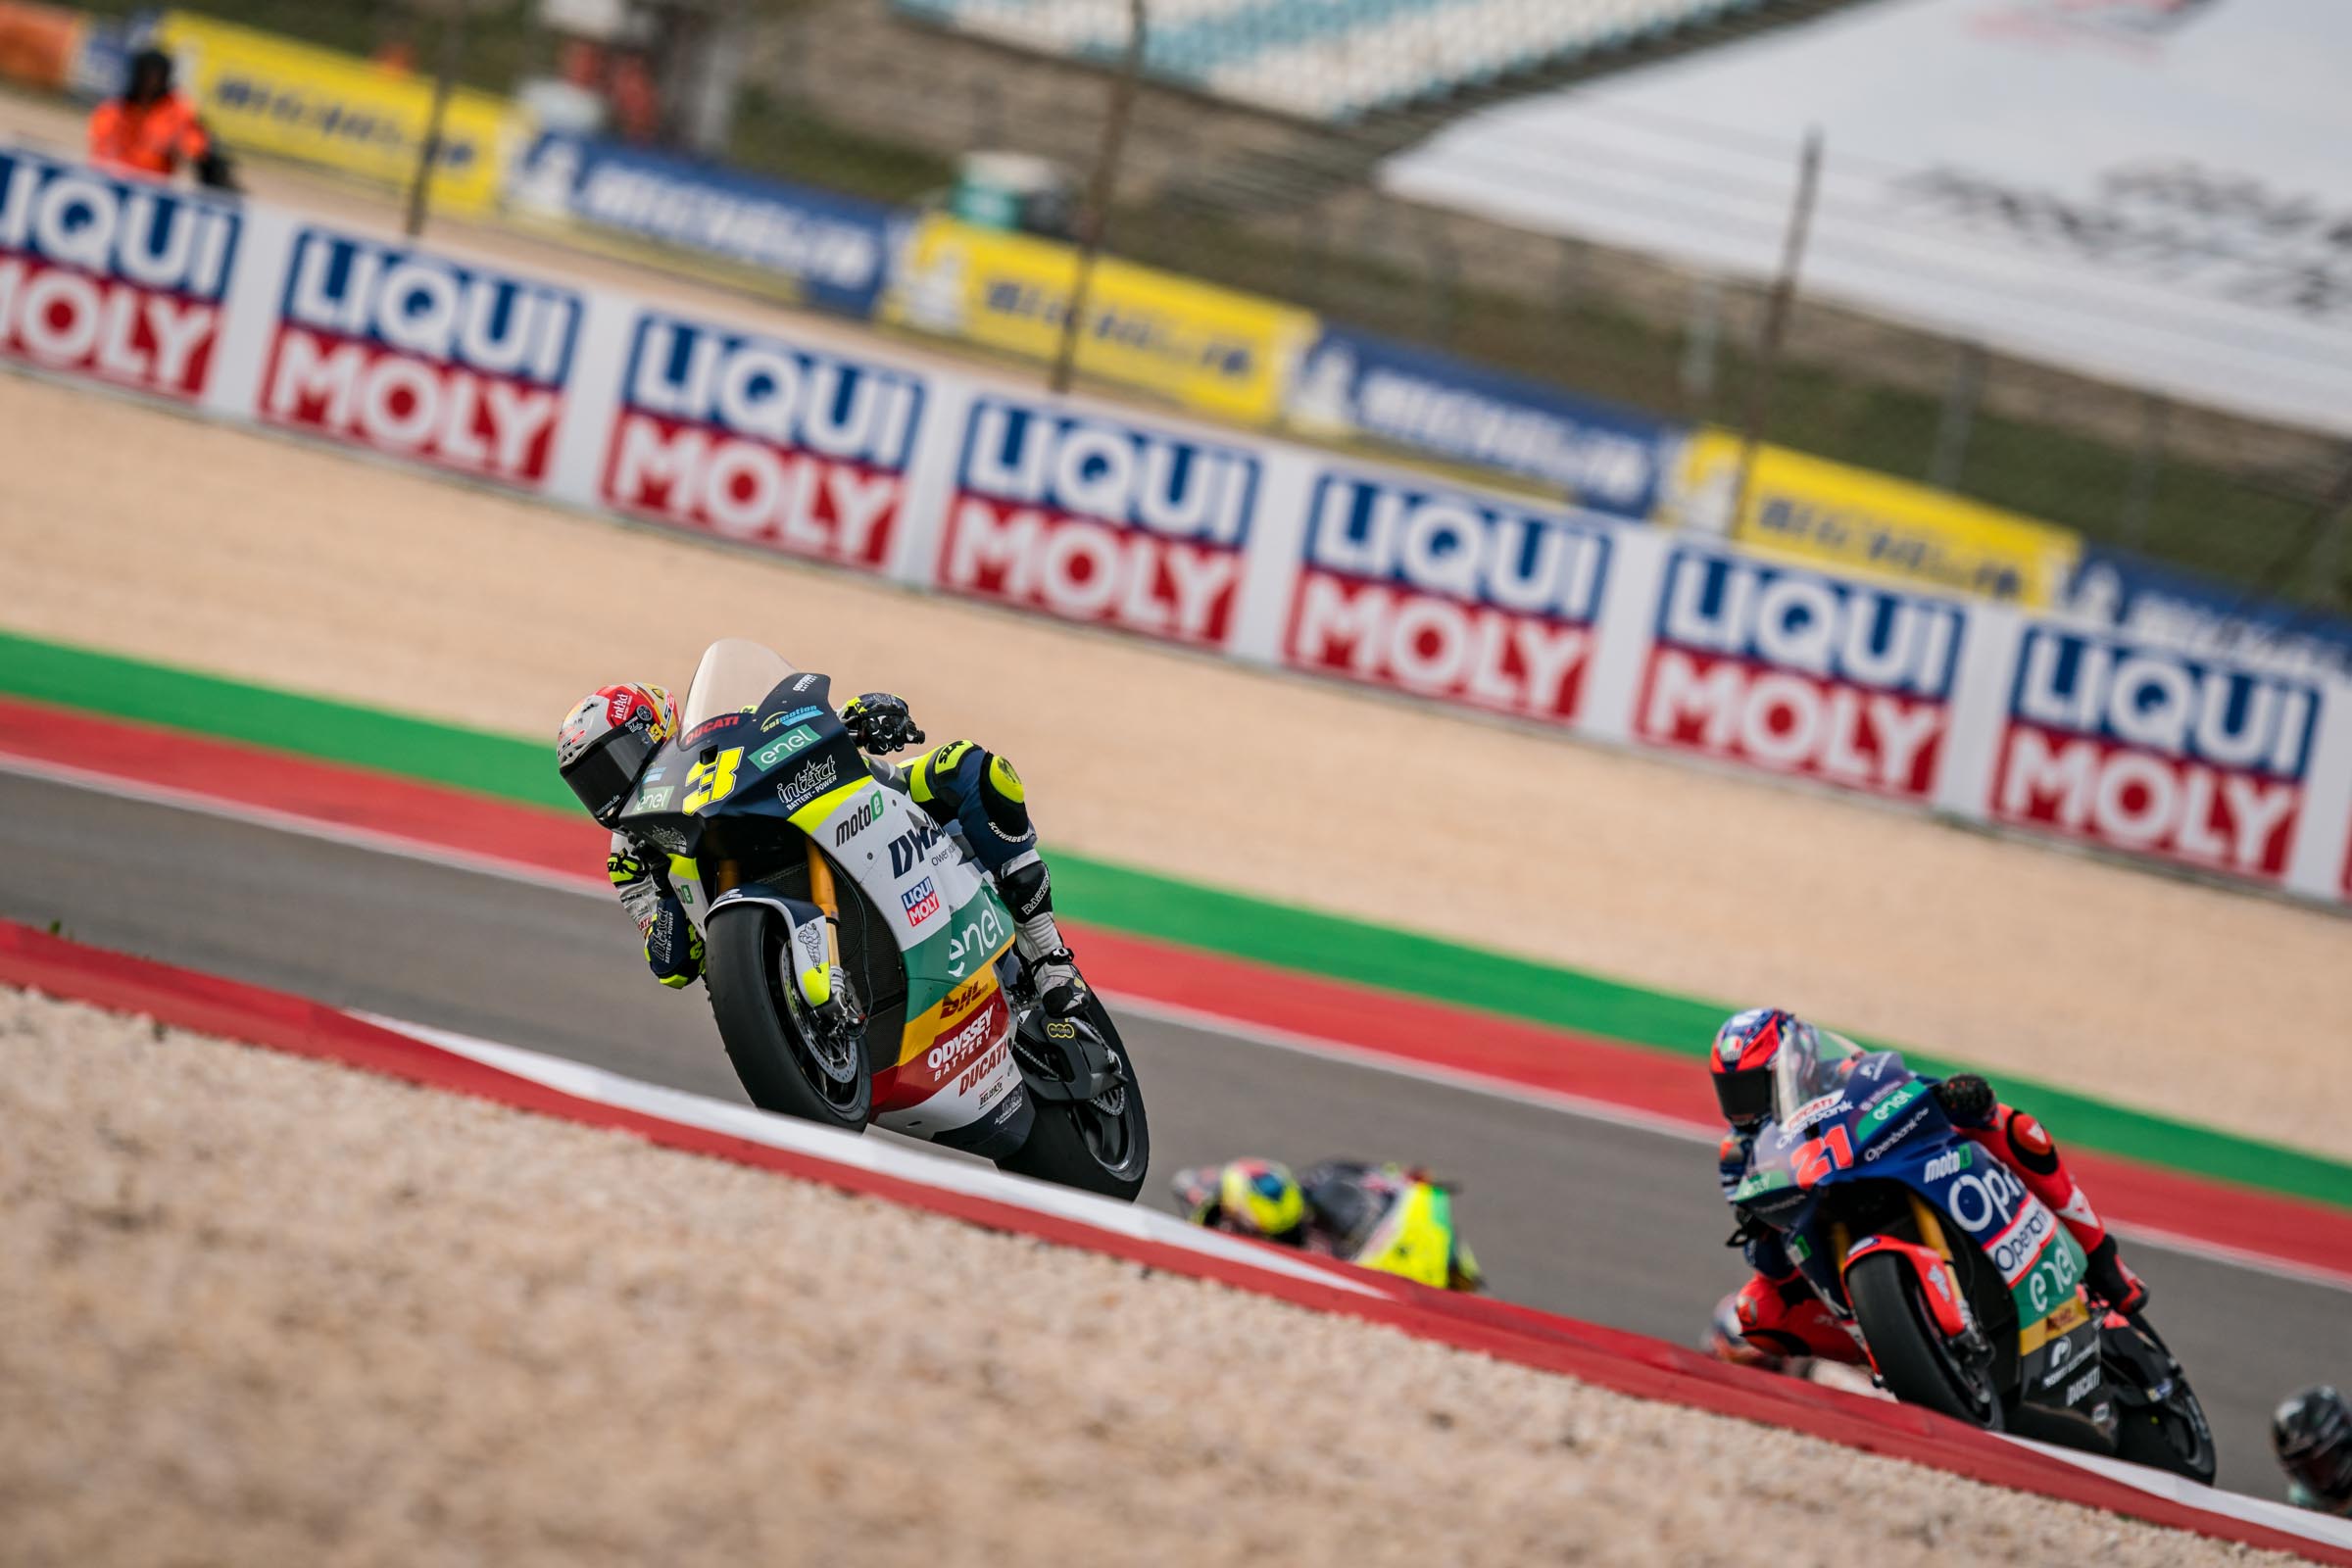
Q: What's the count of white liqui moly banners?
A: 7